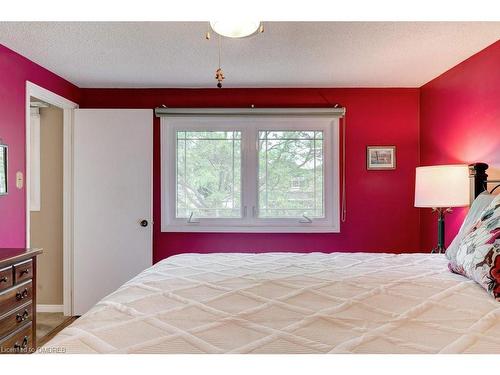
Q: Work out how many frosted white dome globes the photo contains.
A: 1